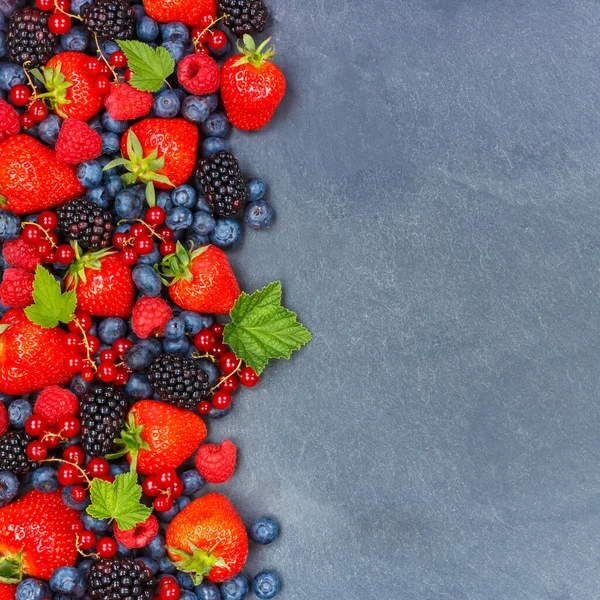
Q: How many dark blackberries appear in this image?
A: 9